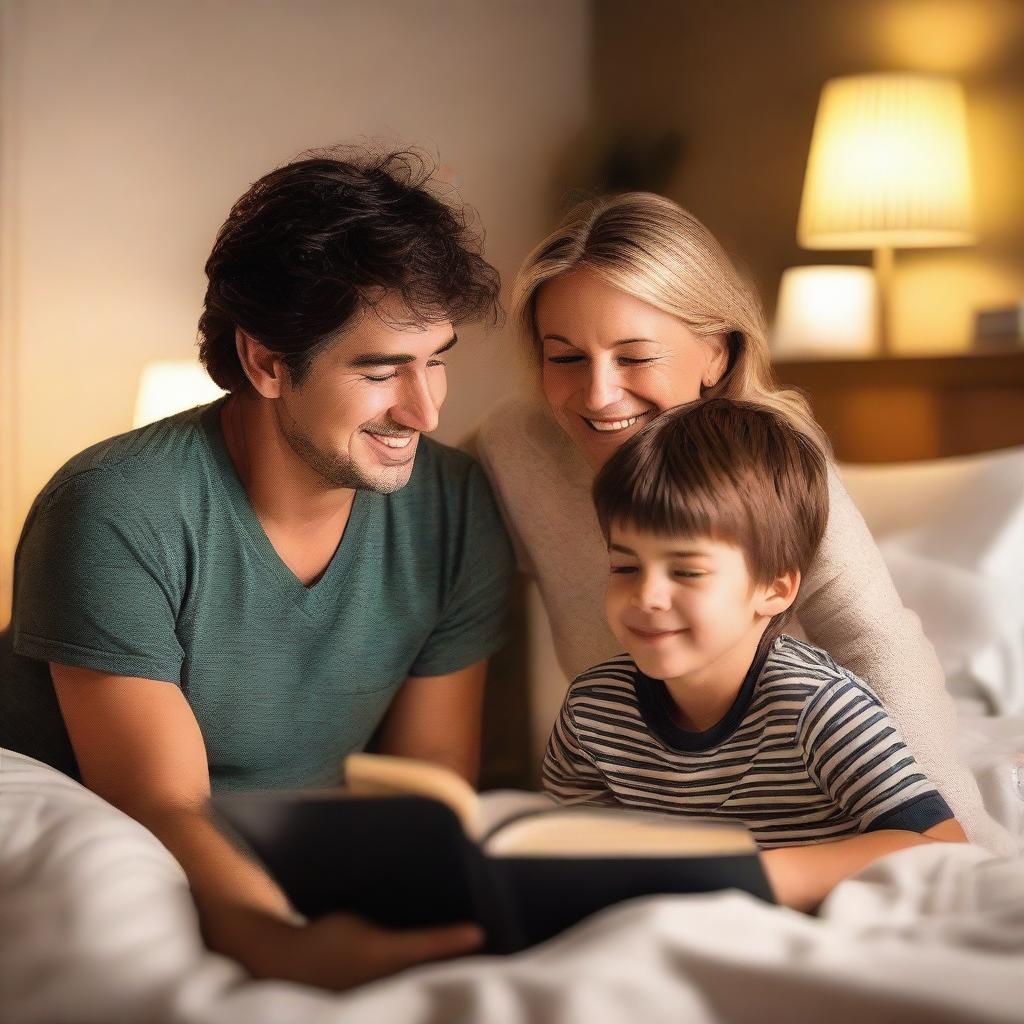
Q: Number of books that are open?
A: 1